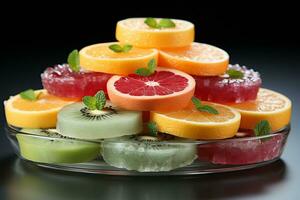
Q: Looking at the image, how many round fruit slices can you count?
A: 13